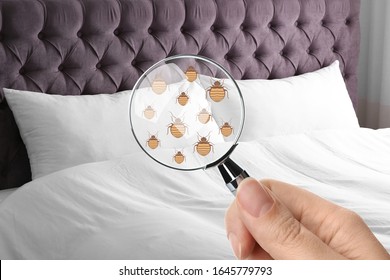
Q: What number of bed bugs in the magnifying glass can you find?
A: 11